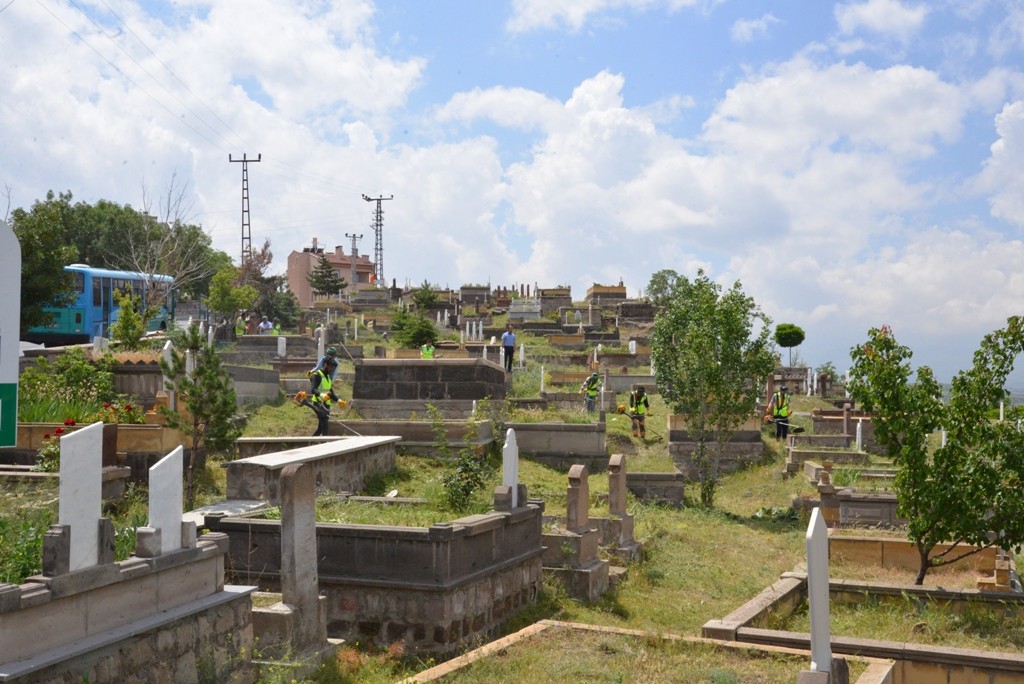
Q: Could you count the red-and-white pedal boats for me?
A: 0